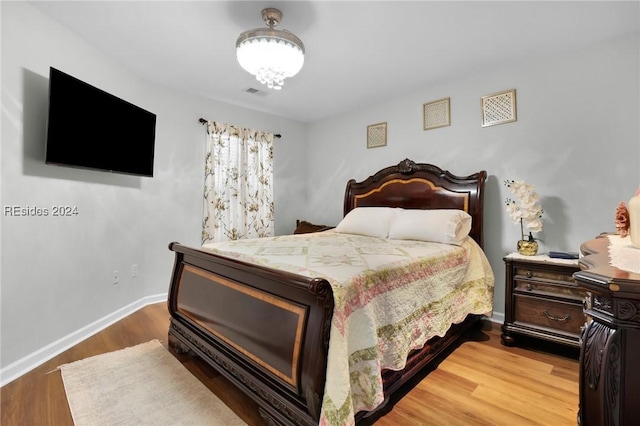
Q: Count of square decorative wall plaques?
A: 3